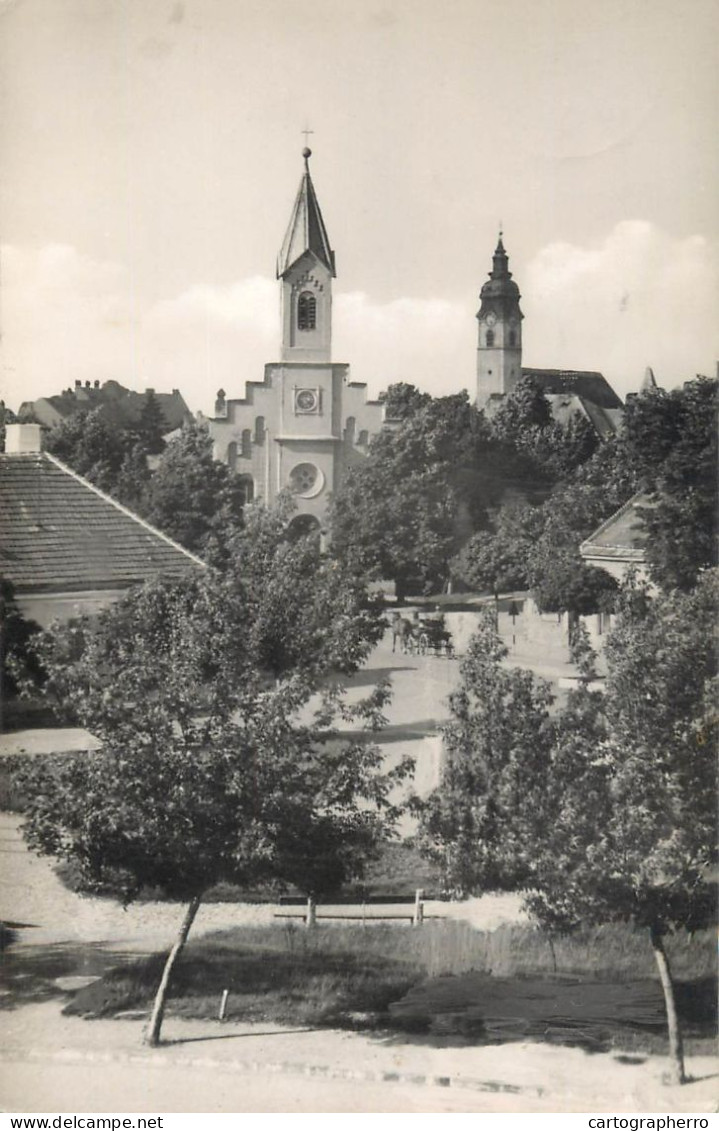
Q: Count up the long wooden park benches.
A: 1